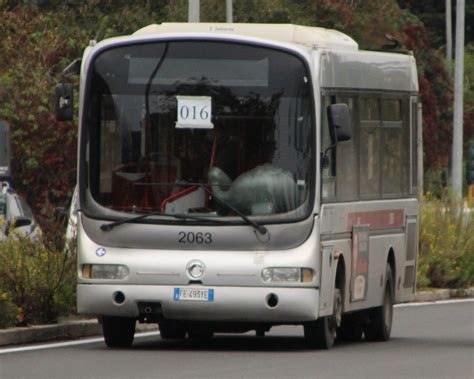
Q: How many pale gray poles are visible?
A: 4